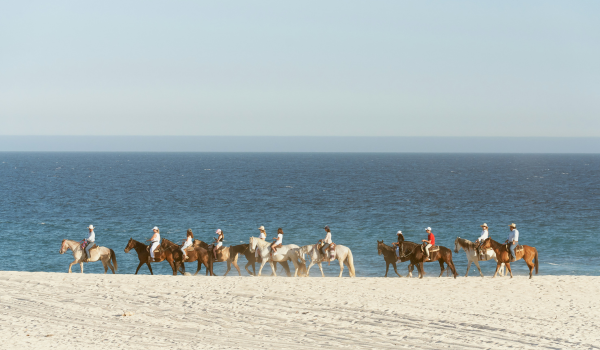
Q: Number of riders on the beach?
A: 11